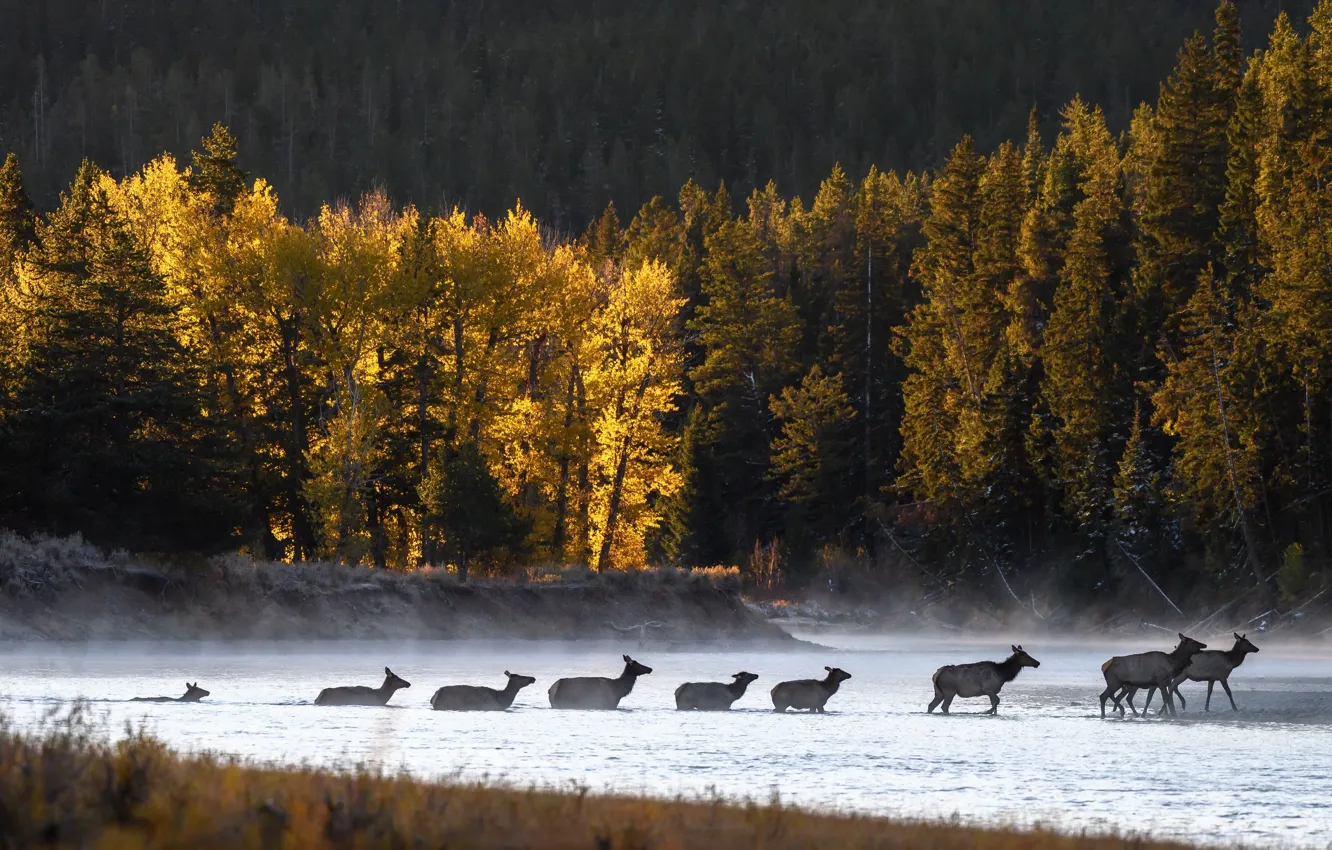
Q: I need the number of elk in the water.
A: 9